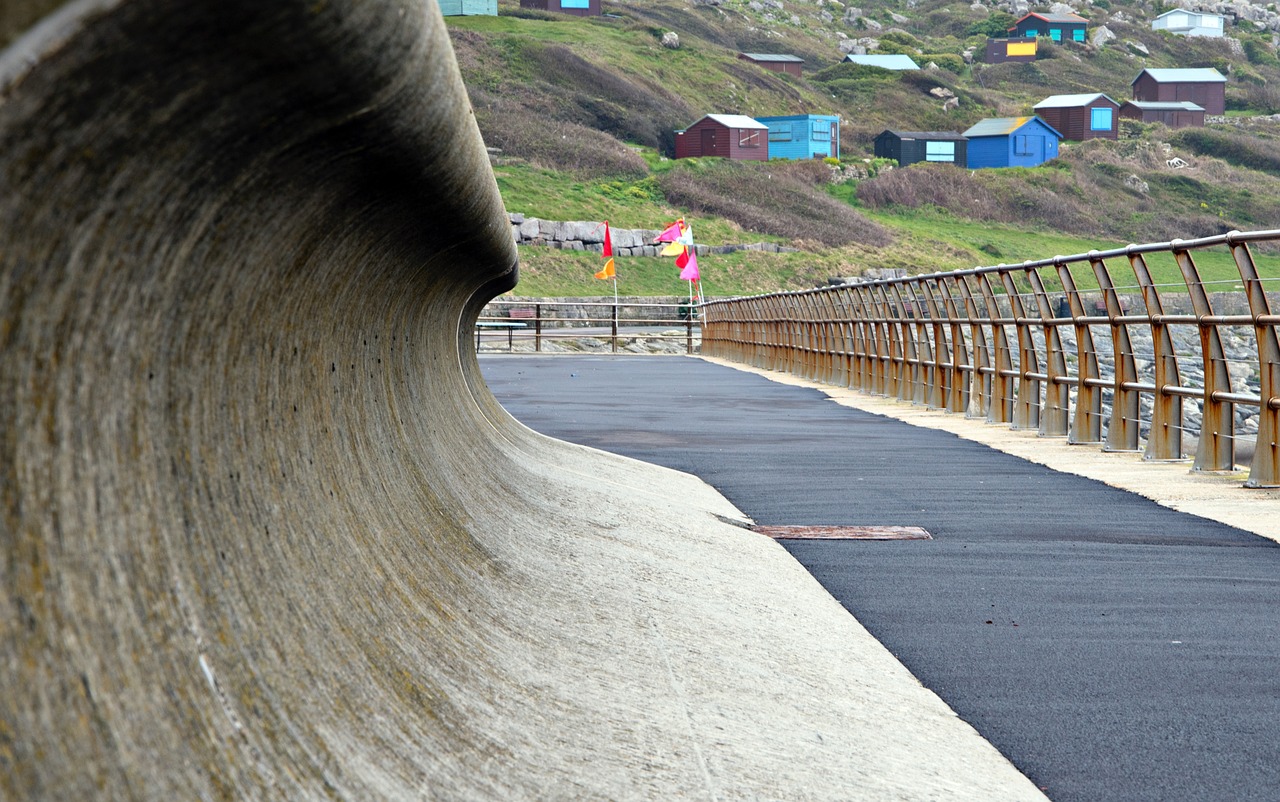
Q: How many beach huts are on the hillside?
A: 14